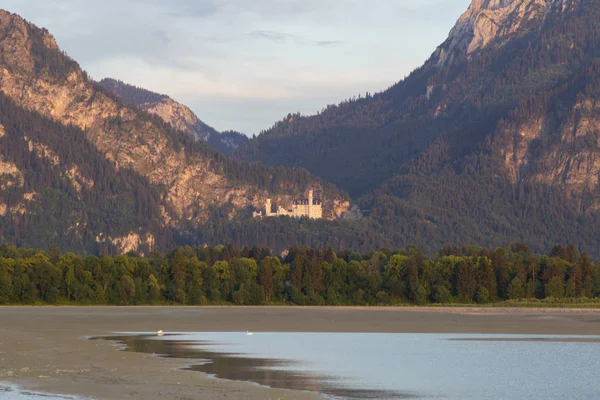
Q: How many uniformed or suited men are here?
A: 0